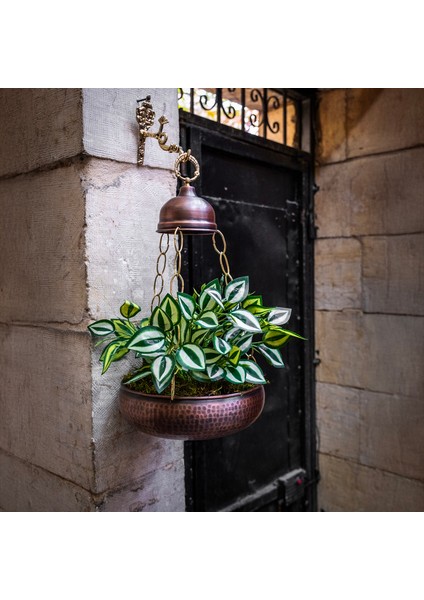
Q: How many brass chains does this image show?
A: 3